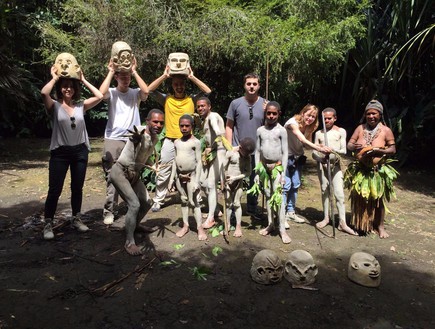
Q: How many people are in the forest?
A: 12